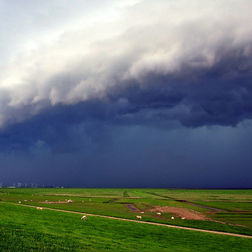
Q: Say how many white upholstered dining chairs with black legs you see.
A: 0